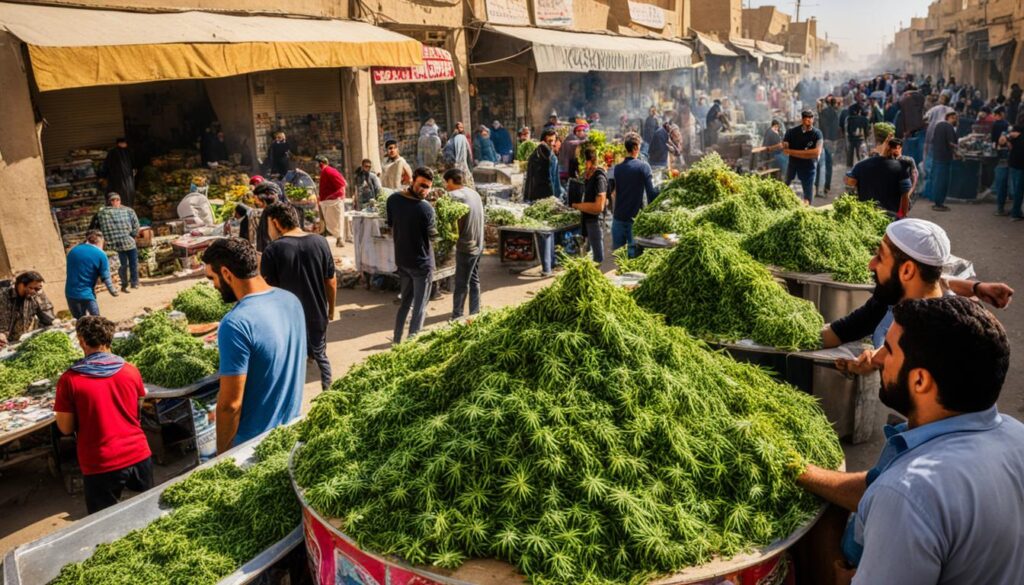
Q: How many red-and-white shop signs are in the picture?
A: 1